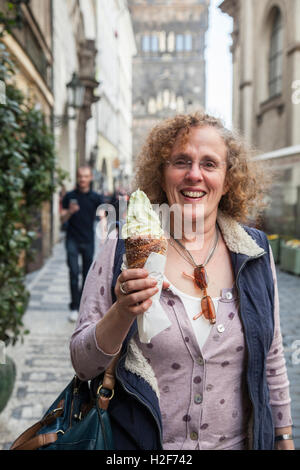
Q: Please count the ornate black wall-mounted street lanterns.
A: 1